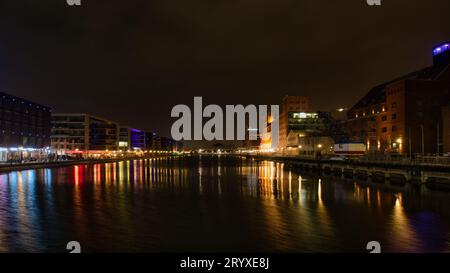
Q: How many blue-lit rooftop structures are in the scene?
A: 1